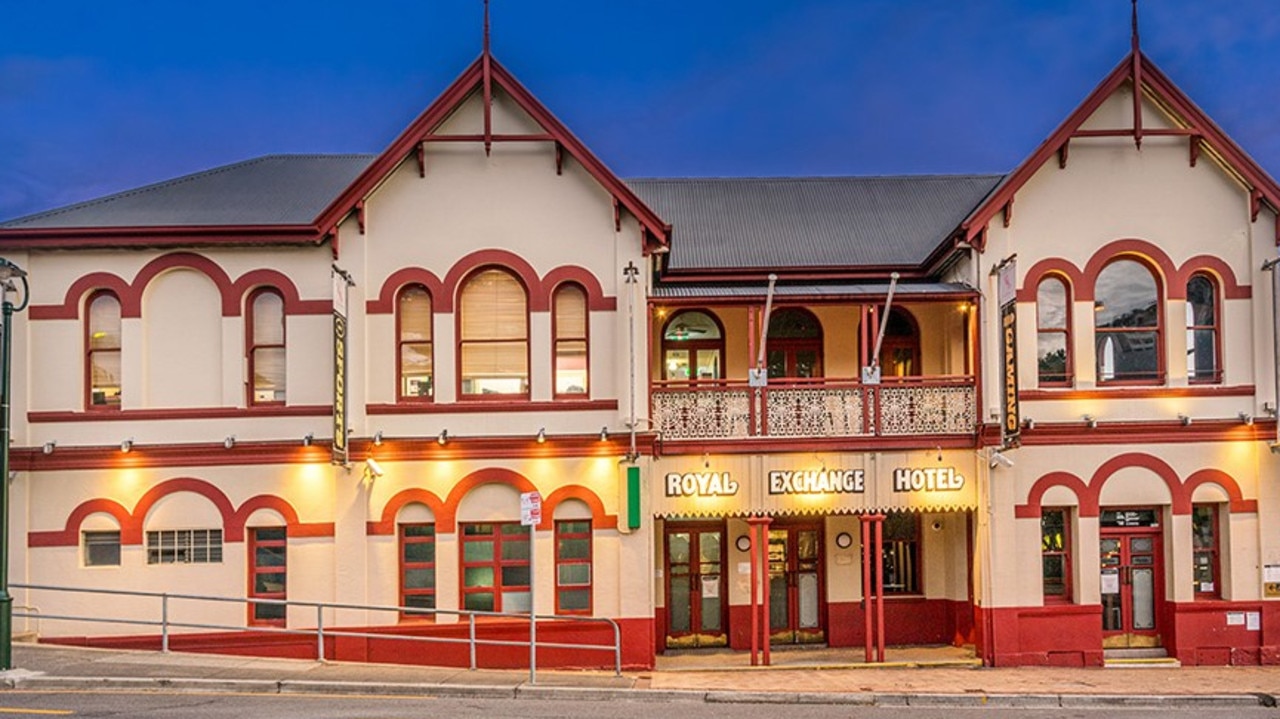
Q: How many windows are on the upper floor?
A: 11